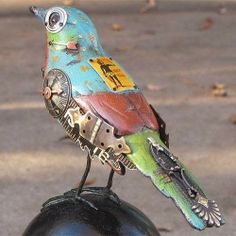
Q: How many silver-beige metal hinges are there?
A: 1